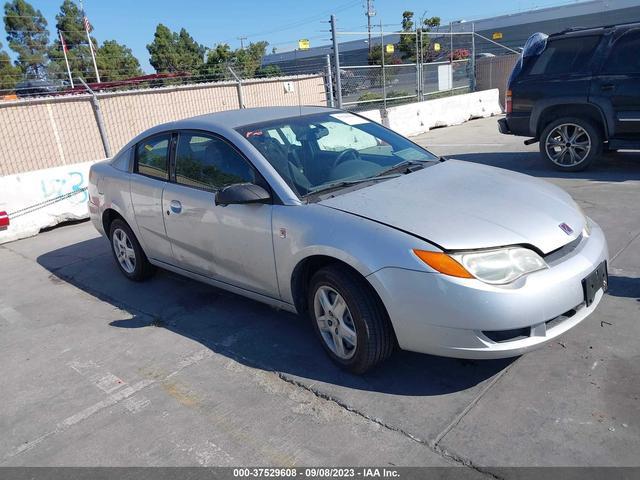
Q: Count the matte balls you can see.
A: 0